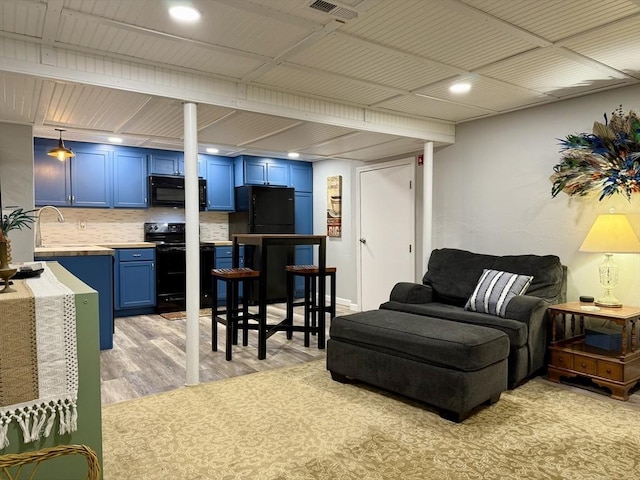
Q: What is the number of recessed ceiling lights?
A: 5